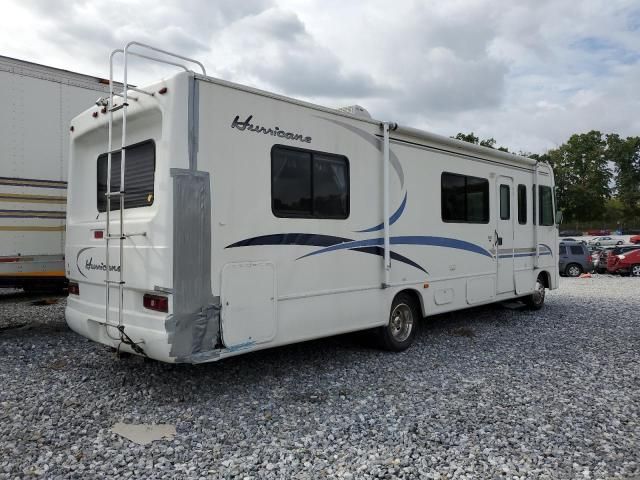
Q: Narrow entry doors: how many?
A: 1